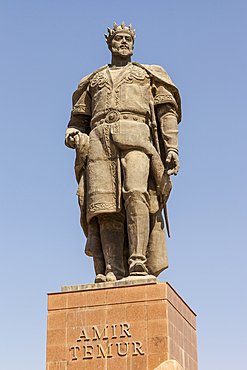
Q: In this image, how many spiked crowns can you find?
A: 1